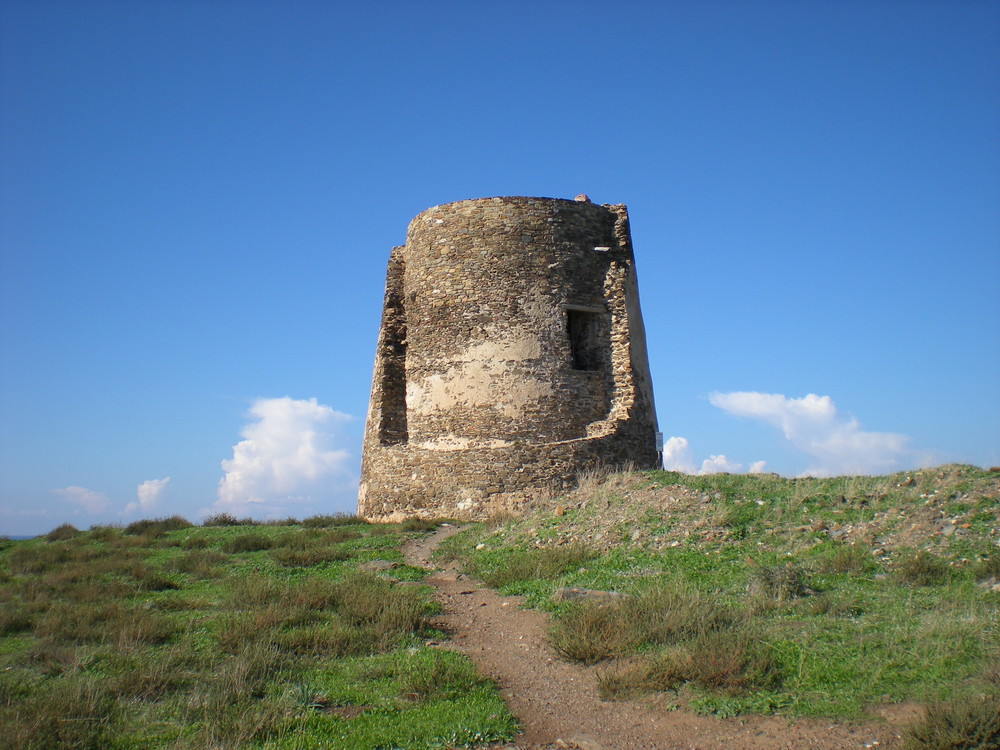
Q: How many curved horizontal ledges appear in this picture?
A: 1